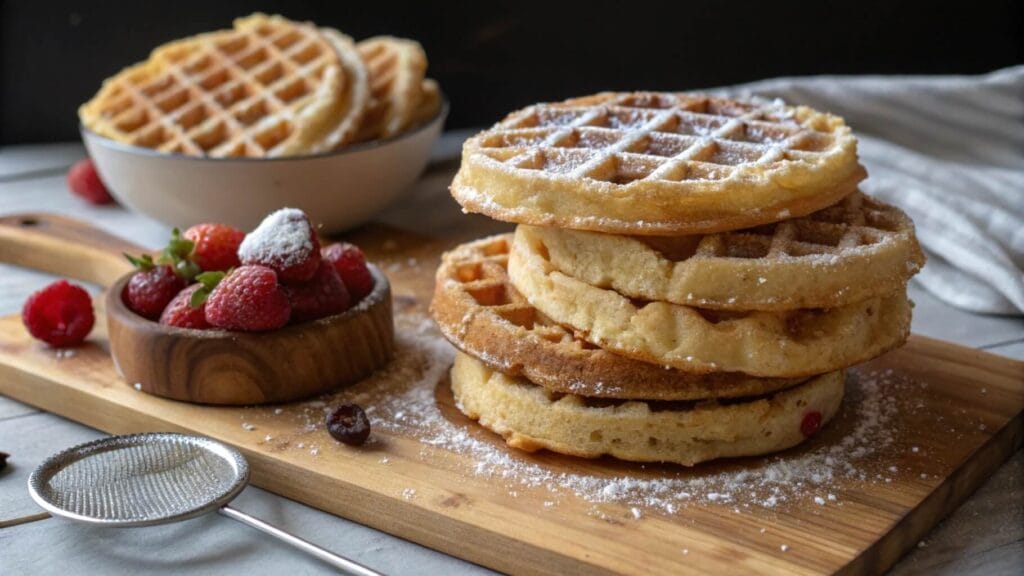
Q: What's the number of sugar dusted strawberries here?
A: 1